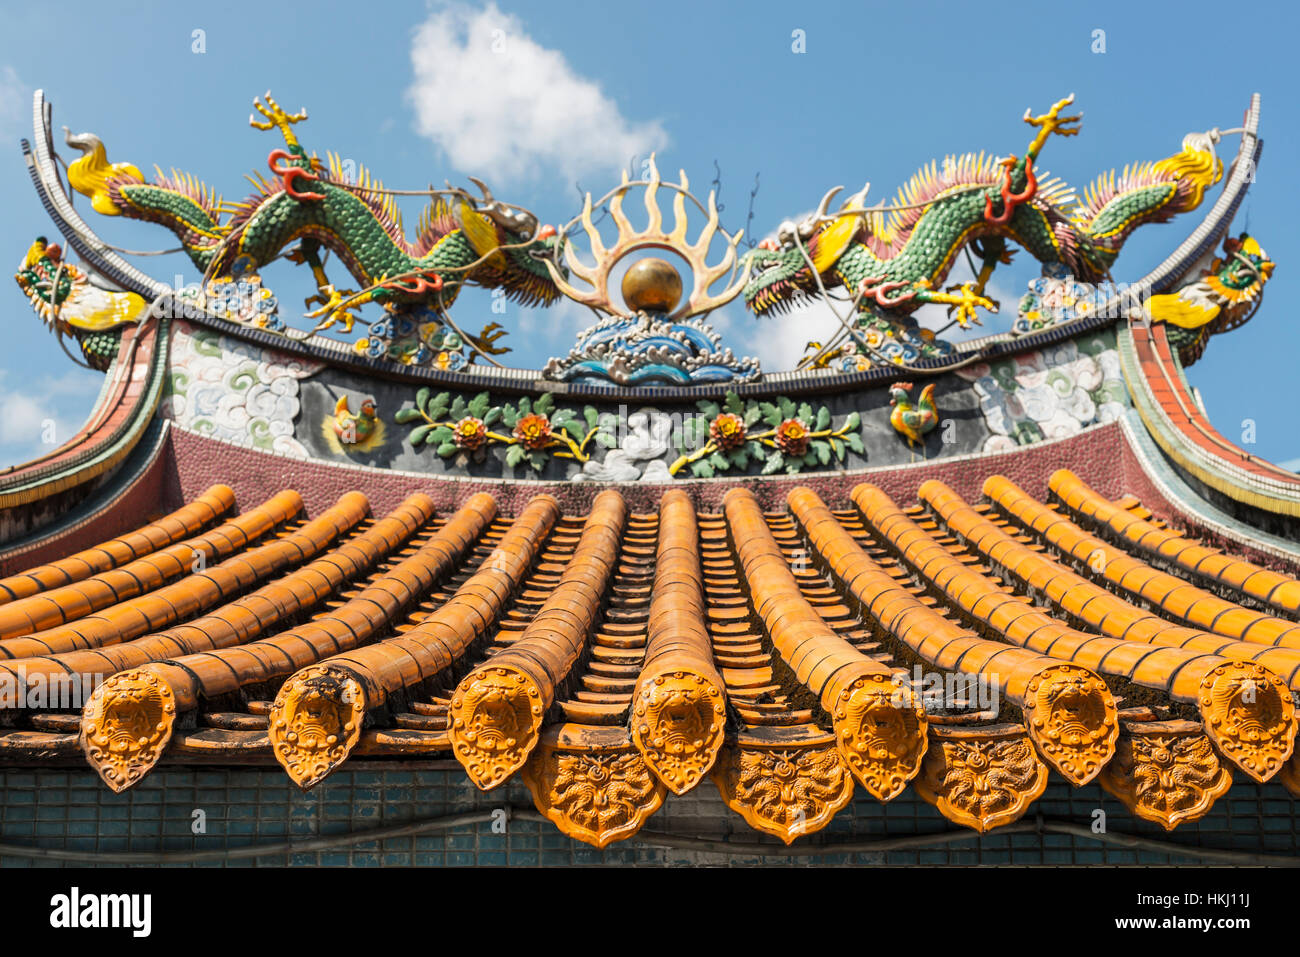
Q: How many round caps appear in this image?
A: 7